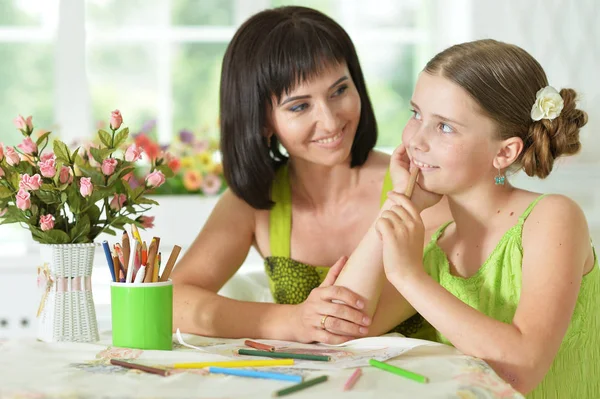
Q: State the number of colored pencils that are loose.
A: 8